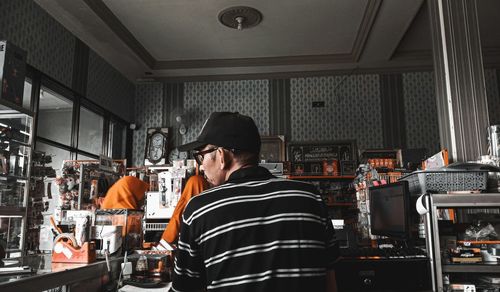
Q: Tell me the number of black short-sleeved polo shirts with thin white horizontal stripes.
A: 1